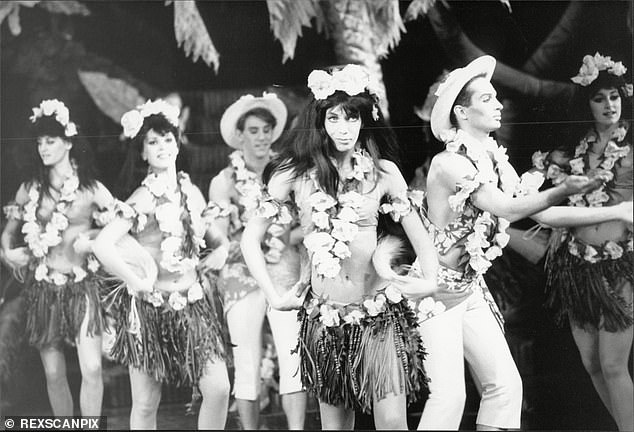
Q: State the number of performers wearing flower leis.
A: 6